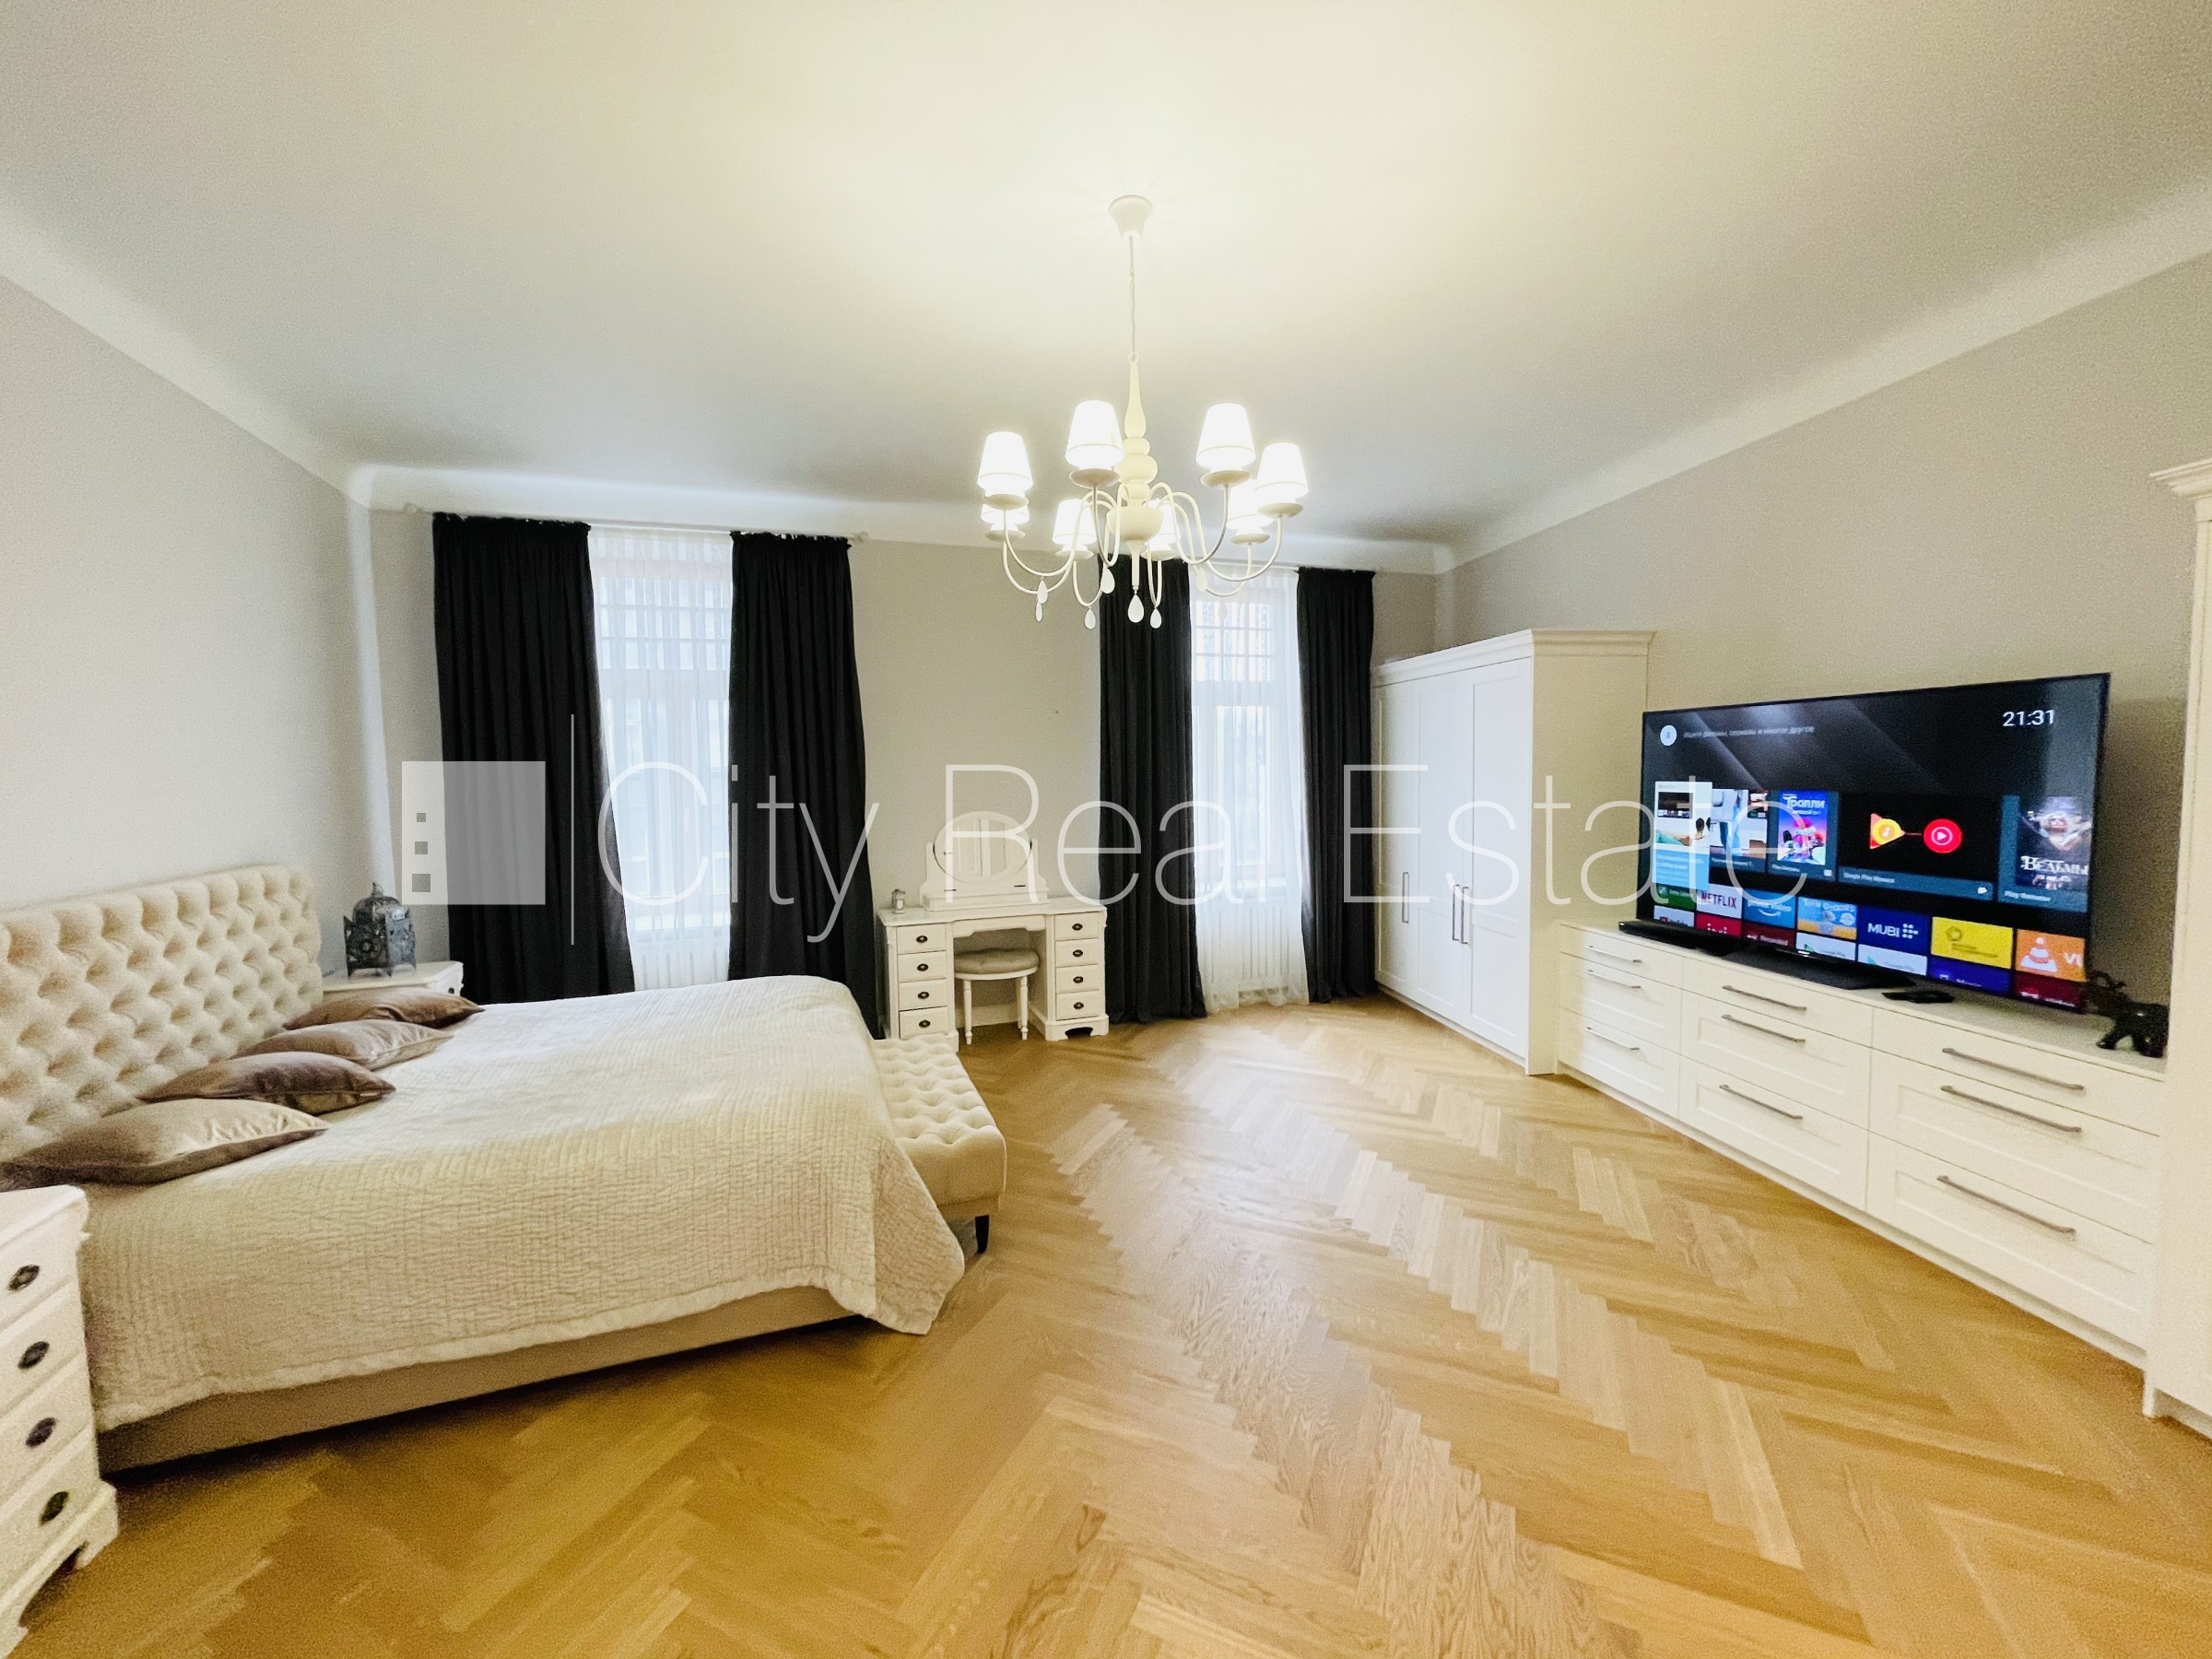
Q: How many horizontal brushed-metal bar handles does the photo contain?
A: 9